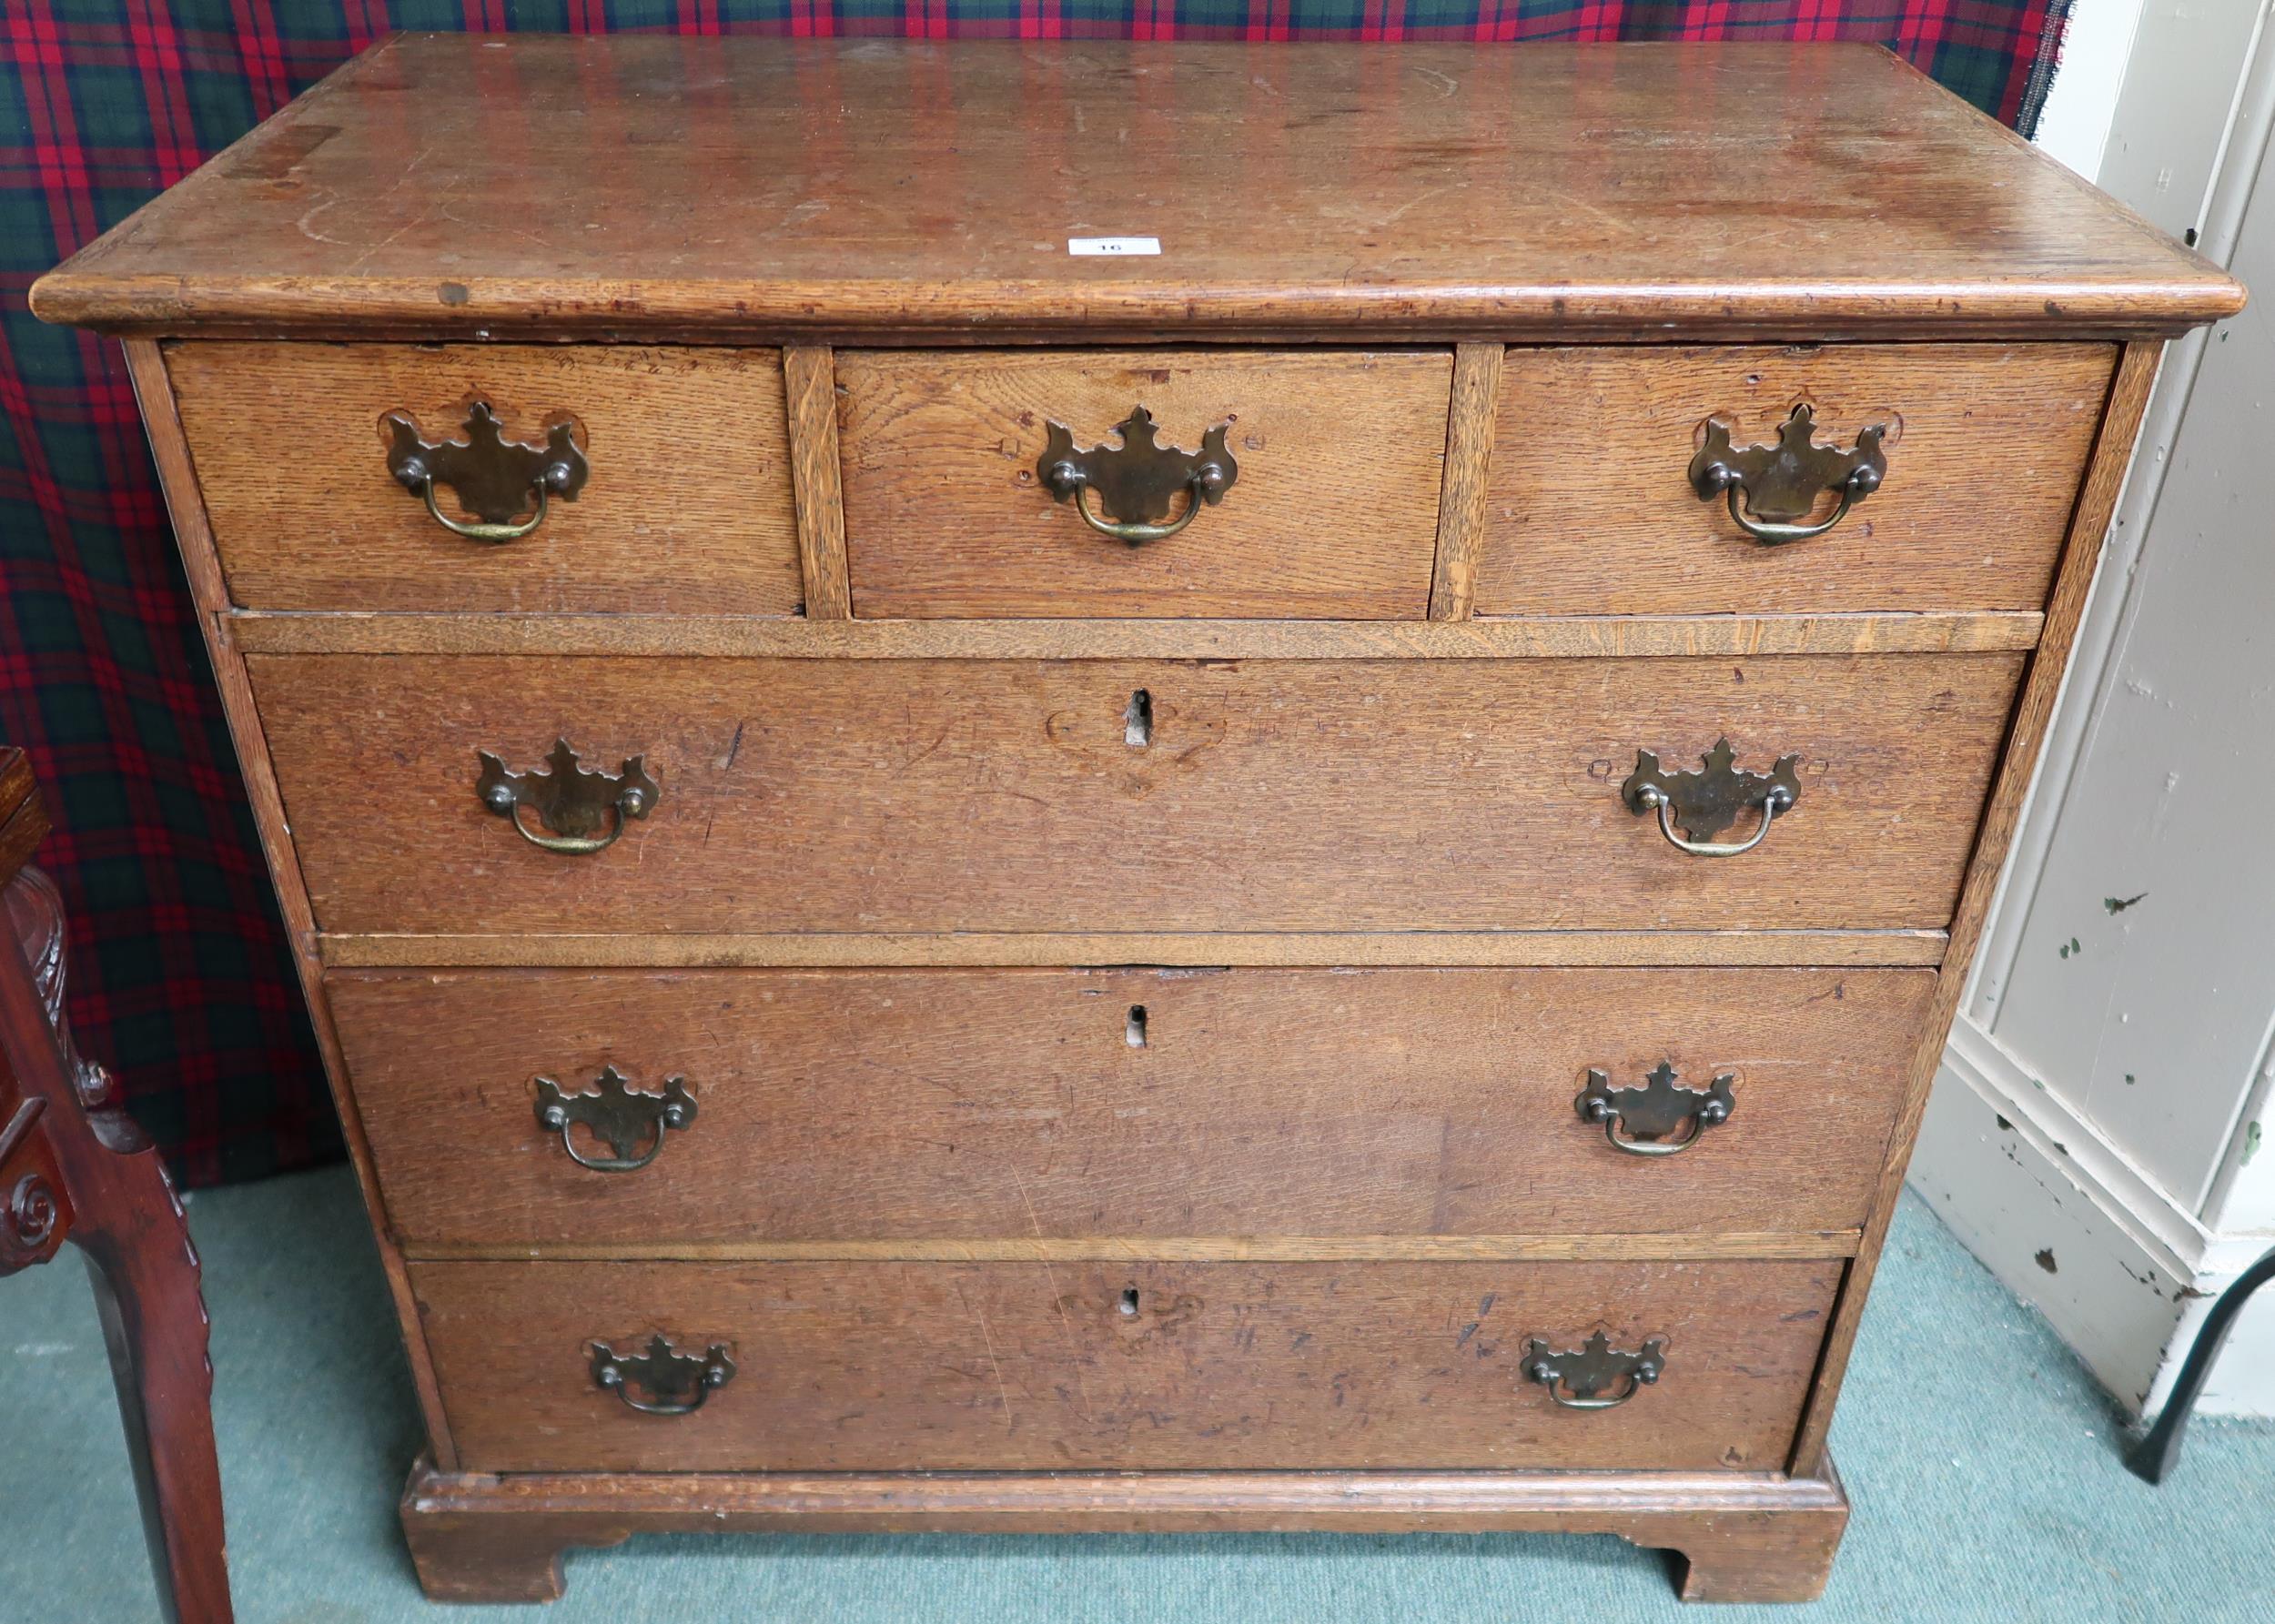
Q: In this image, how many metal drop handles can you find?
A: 9